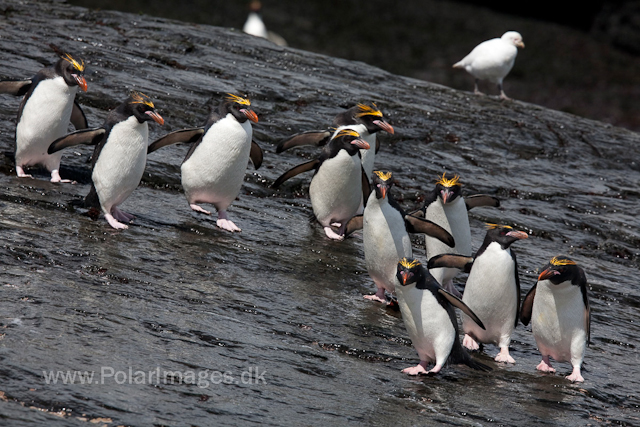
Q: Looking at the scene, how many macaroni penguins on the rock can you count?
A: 10